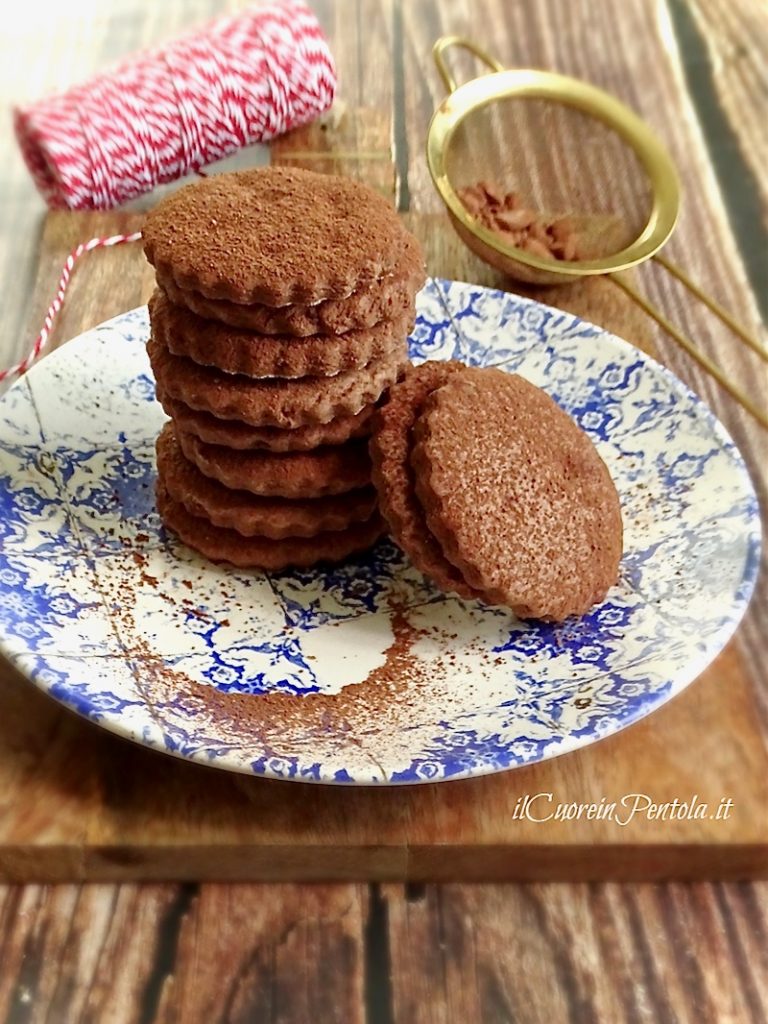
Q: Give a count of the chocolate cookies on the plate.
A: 10